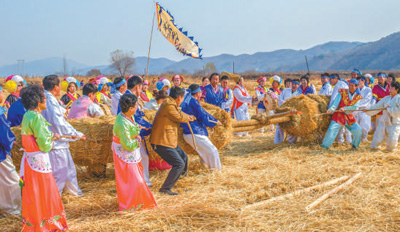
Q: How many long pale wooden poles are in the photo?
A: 2